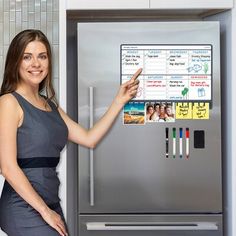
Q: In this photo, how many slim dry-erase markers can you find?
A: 4